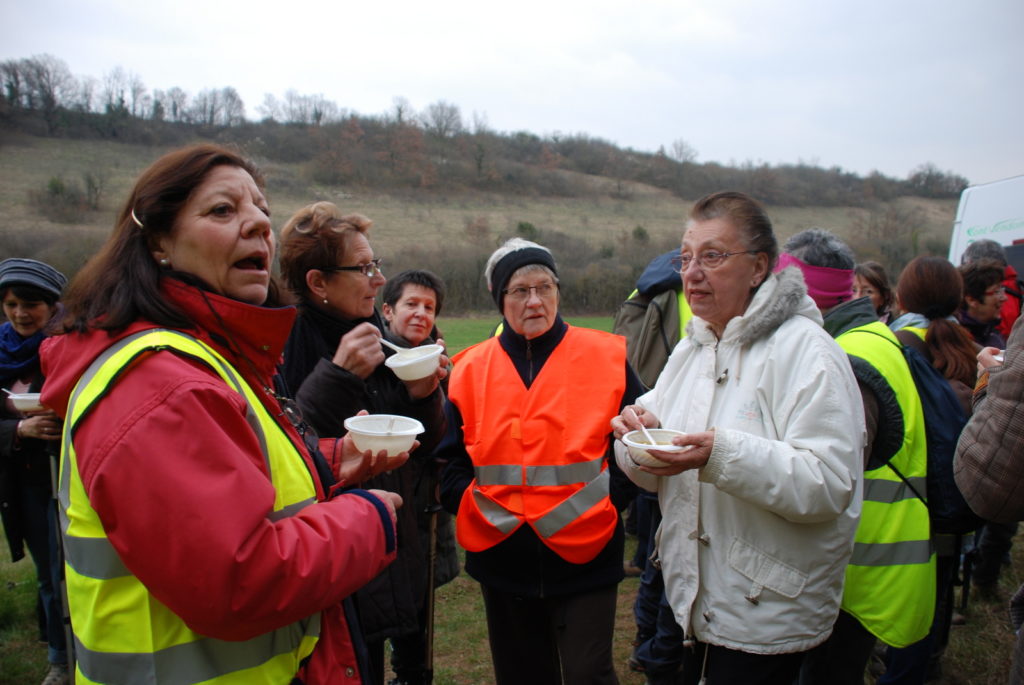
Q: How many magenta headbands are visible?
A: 1